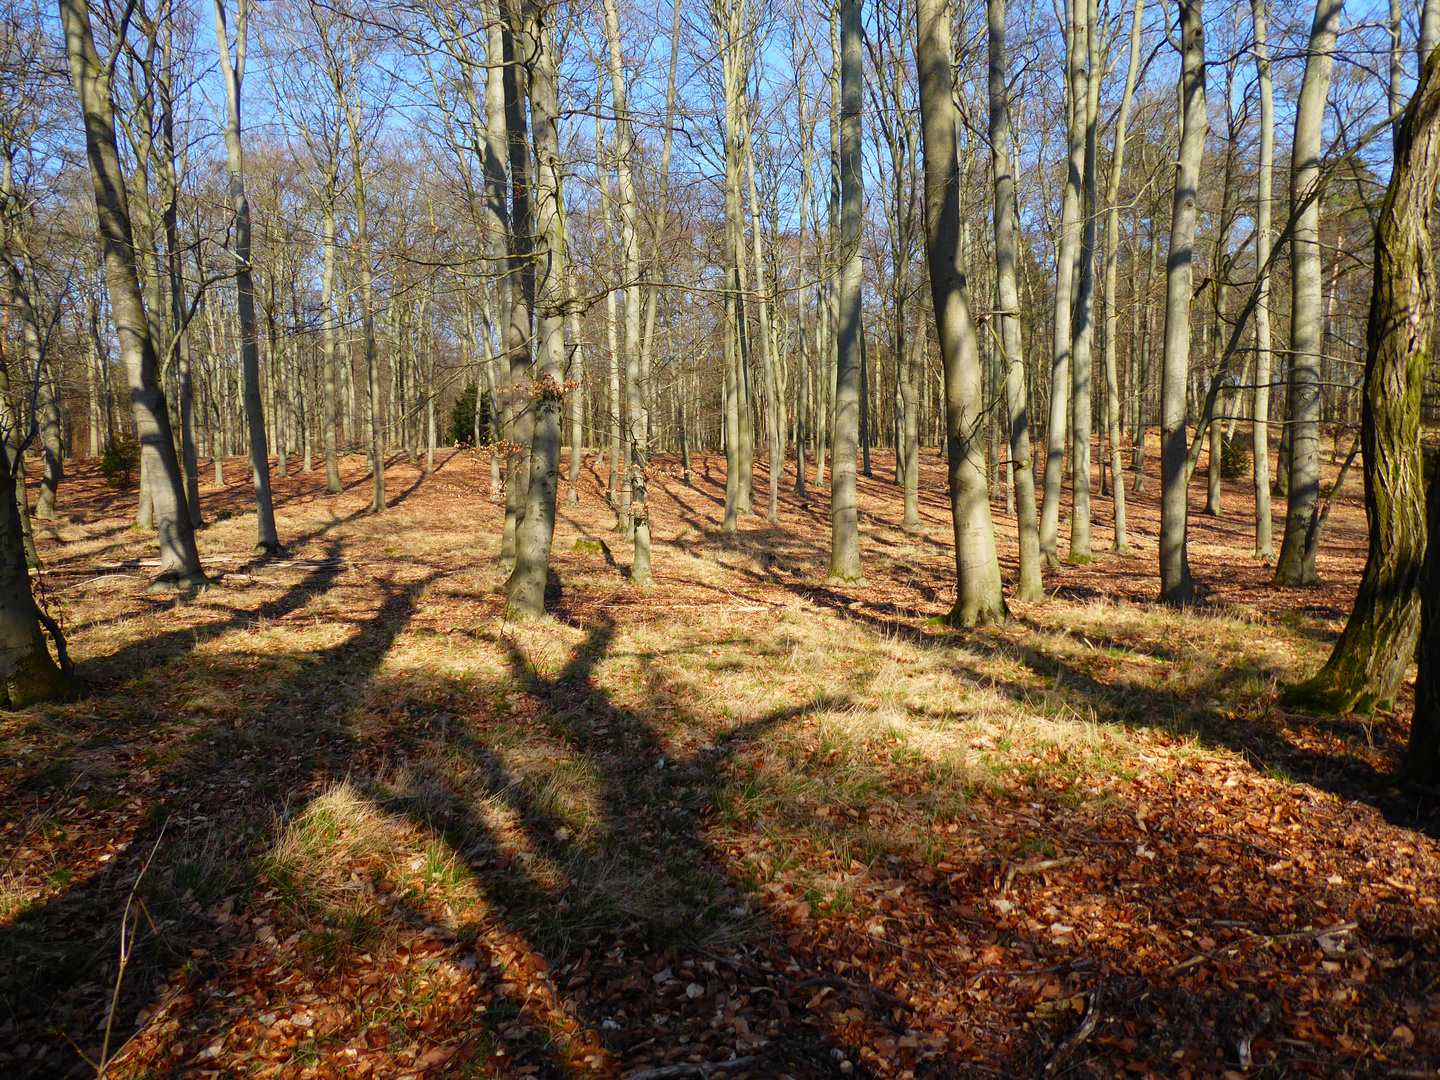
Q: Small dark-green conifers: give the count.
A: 3